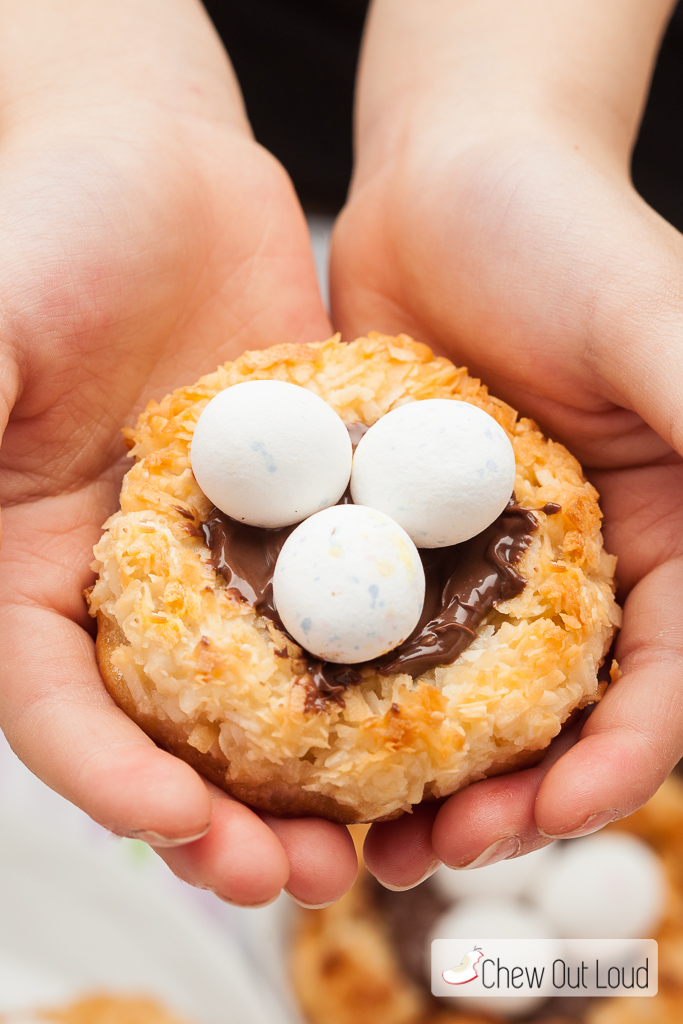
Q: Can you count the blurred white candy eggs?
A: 3